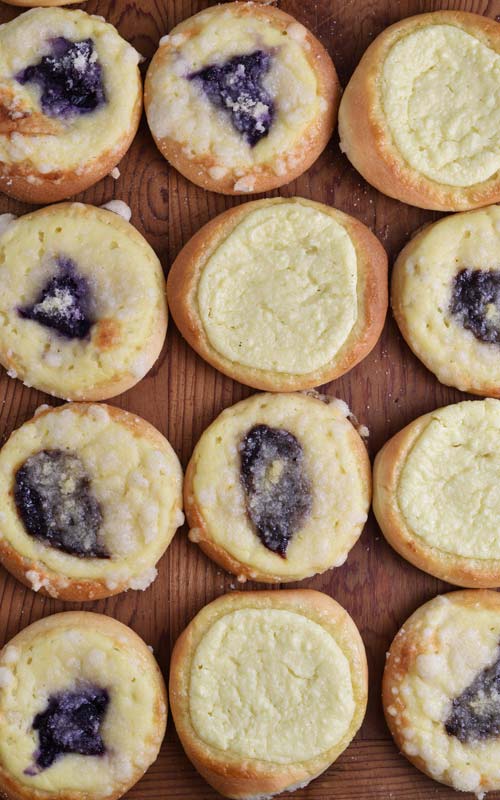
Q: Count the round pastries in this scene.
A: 12